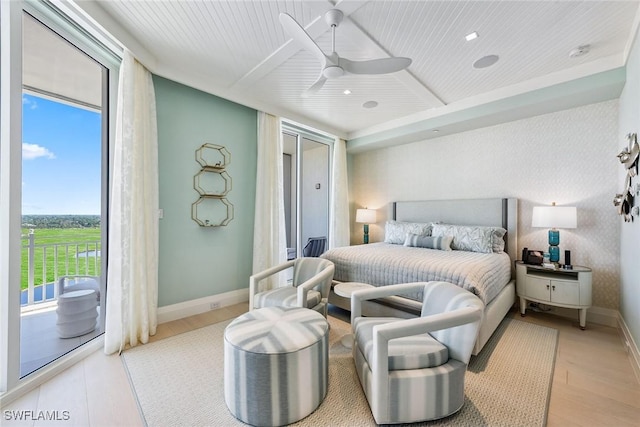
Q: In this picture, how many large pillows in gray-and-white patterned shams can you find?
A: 2